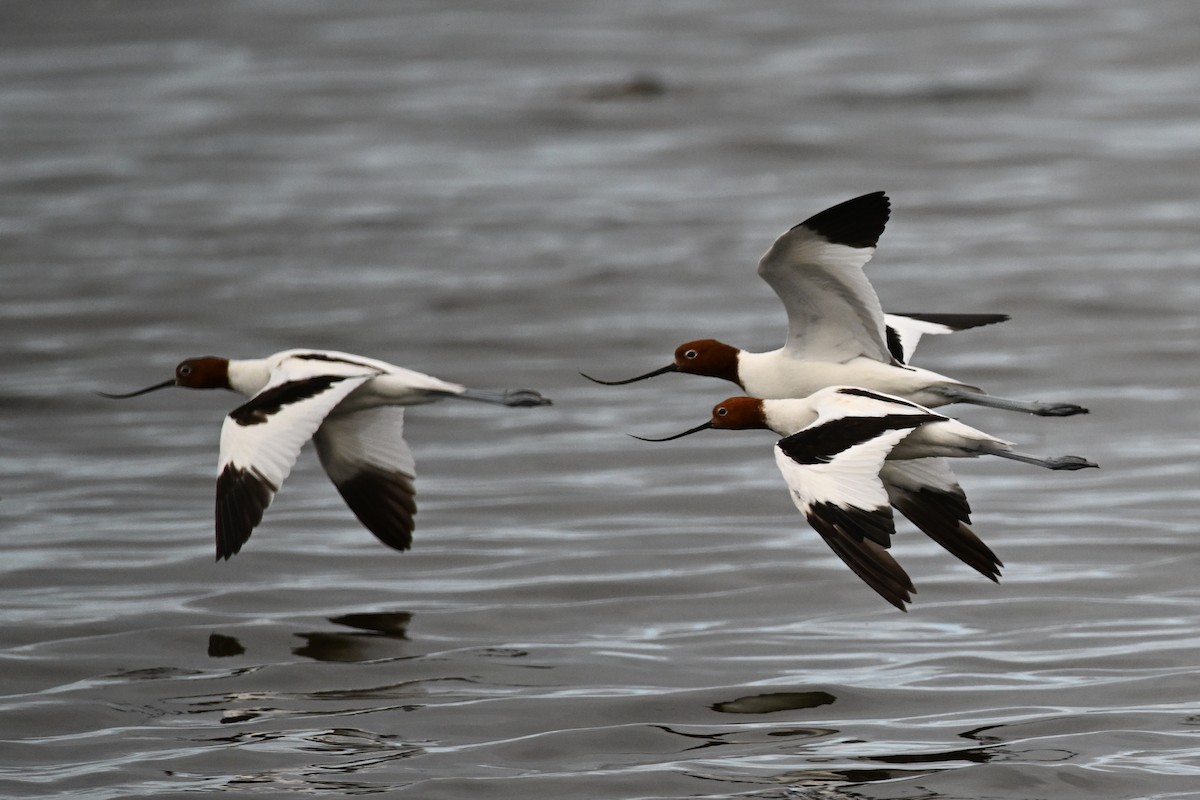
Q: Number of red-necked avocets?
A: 3